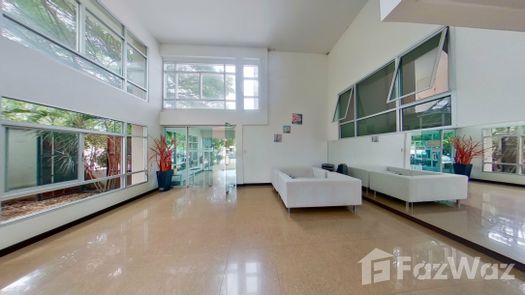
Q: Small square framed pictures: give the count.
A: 3